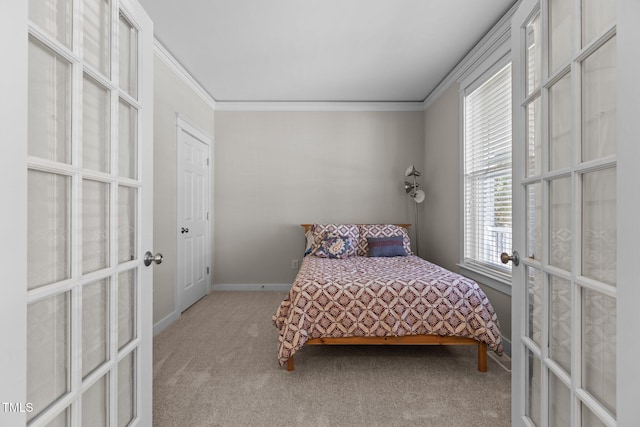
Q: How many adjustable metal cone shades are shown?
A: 3